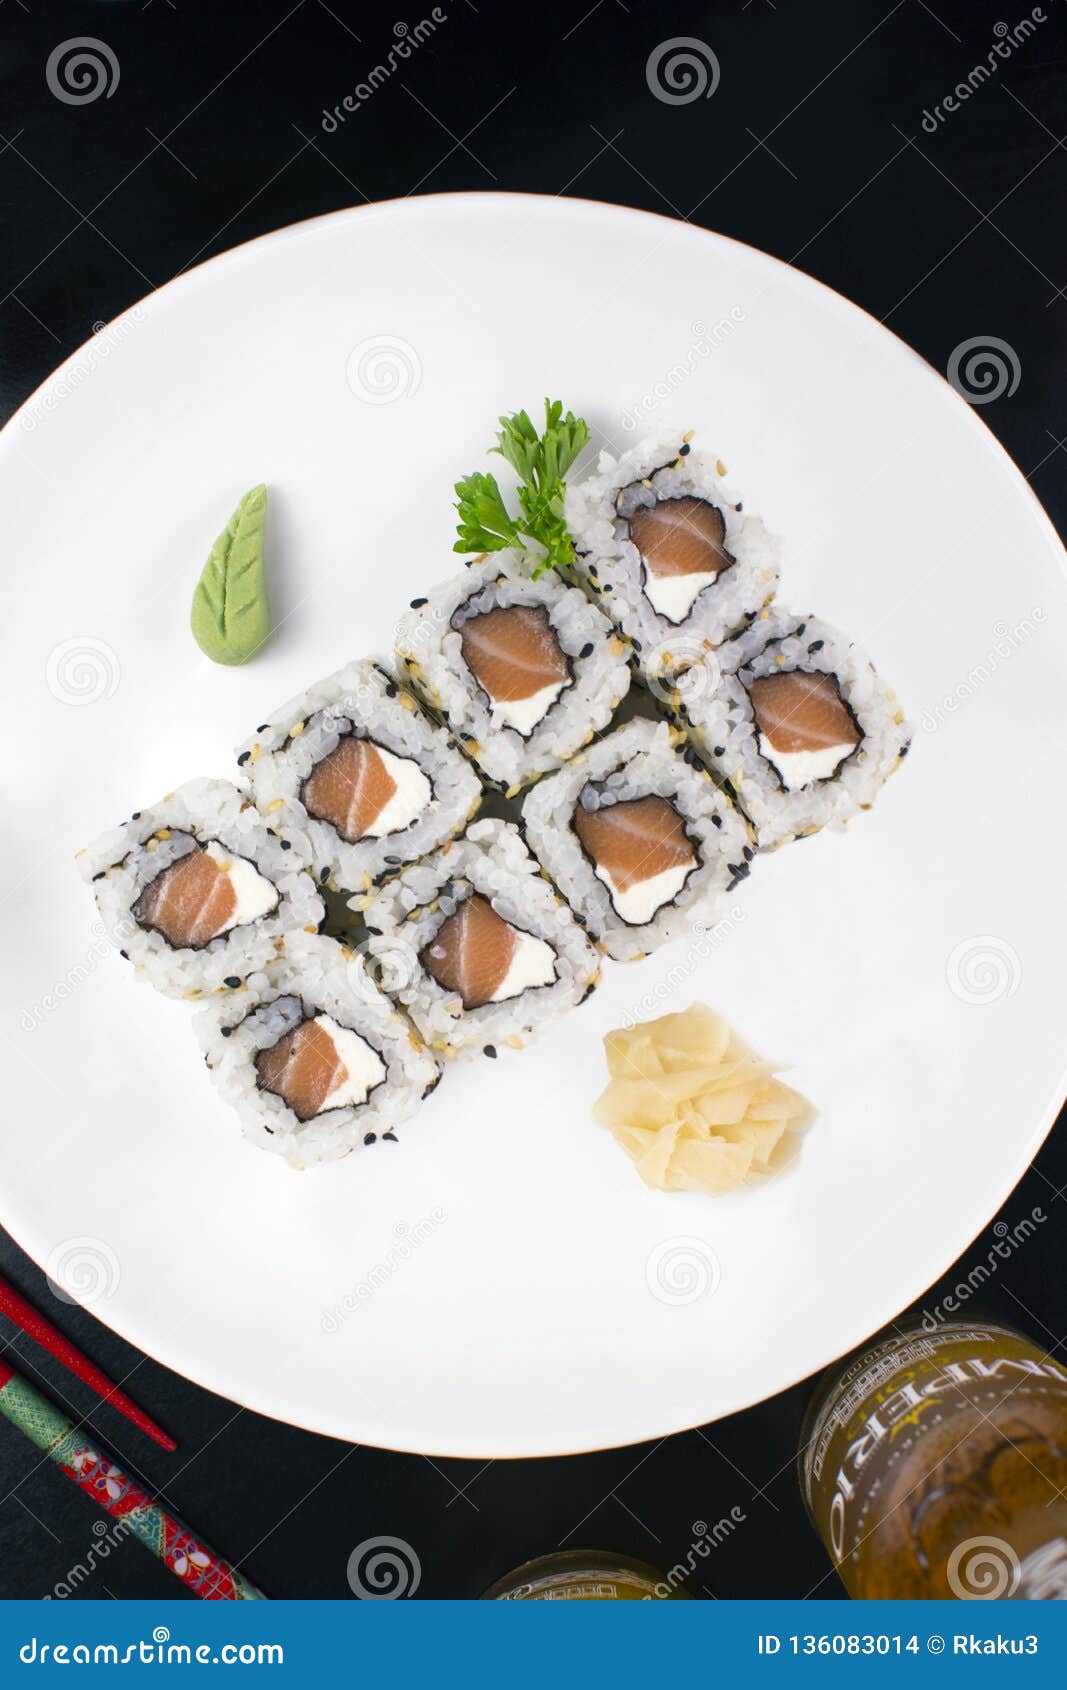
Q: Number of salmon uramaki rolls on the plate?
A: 8